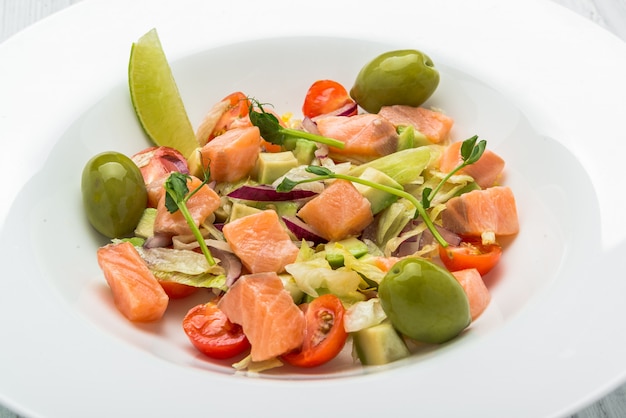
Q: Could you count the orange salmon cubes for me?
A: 11